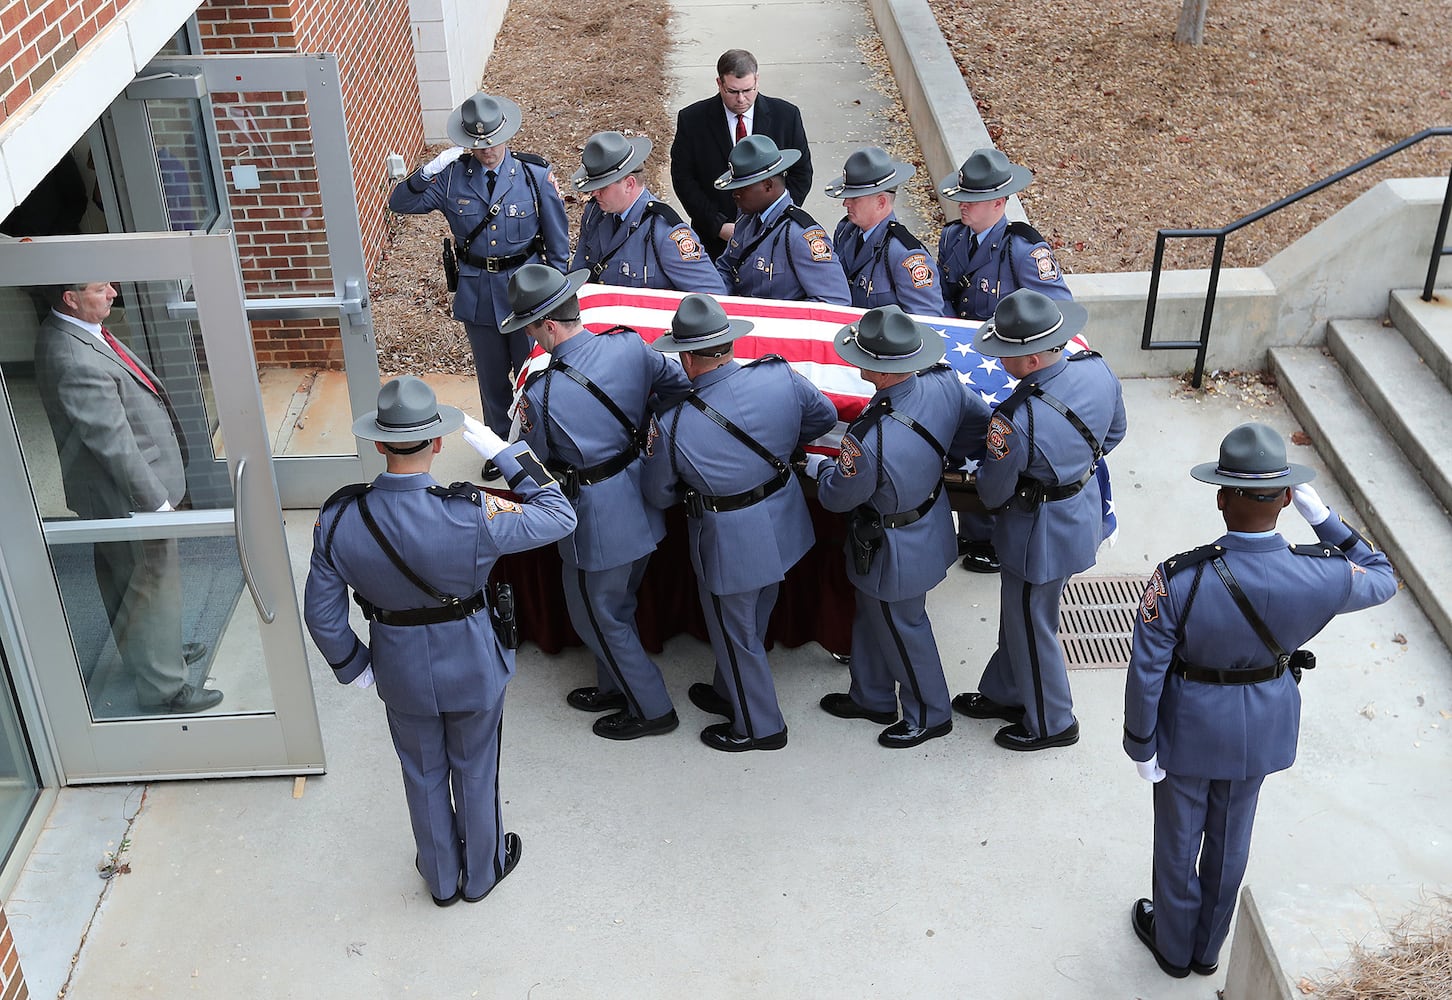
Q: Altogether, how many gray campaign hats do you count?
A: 11